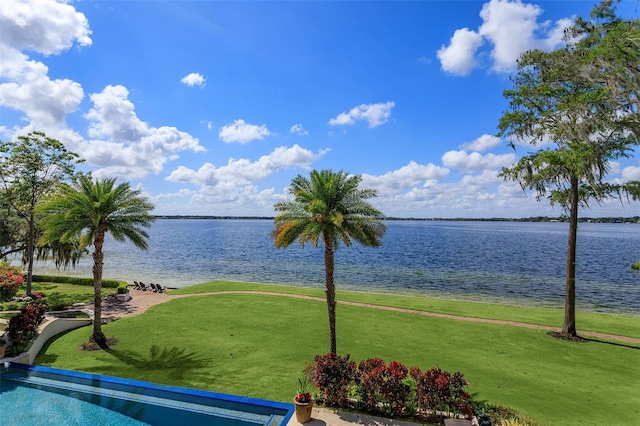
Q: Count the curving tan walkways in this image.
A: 1